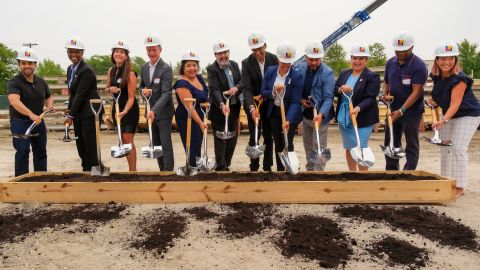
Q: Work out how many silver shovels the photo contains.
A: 14